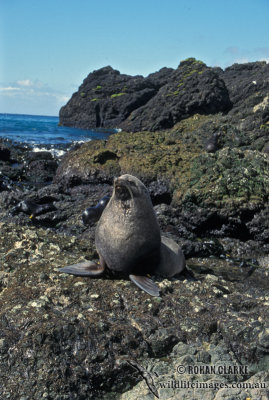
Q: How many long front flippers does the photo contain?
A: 2